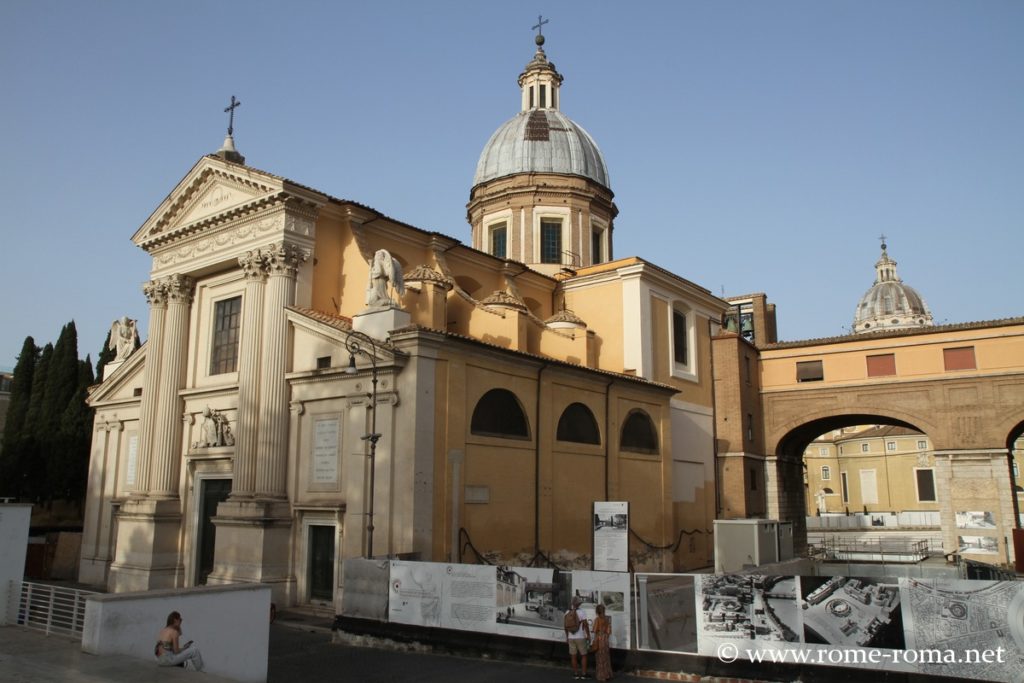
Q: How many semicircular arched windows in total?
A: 3